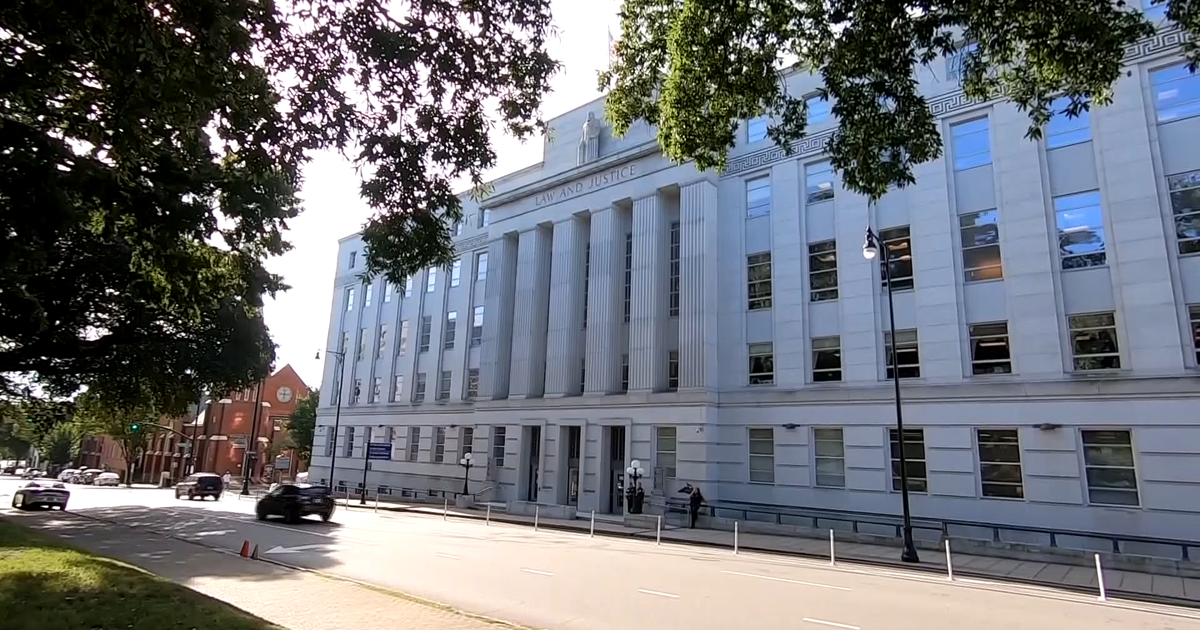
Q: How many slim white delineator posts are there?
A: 11